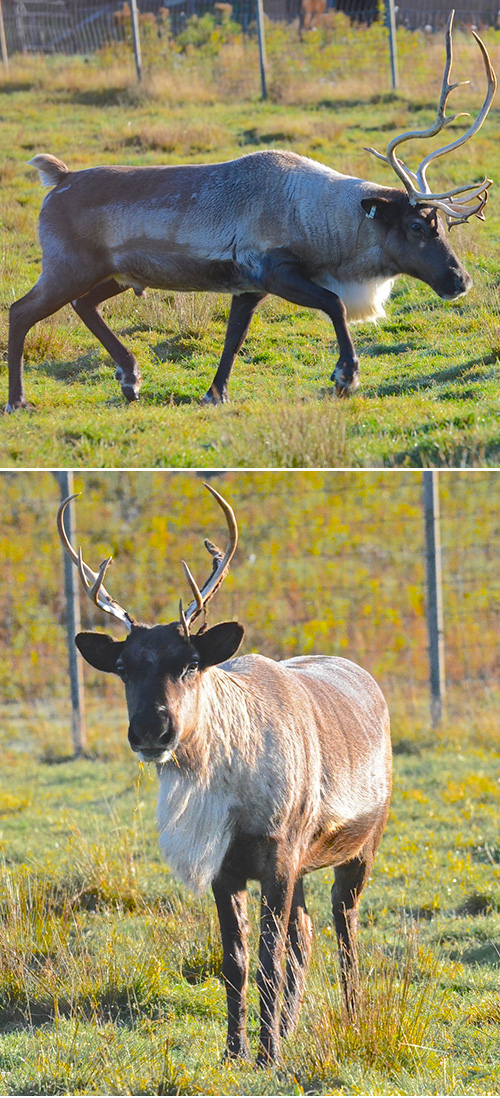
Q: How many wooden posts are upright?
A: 6